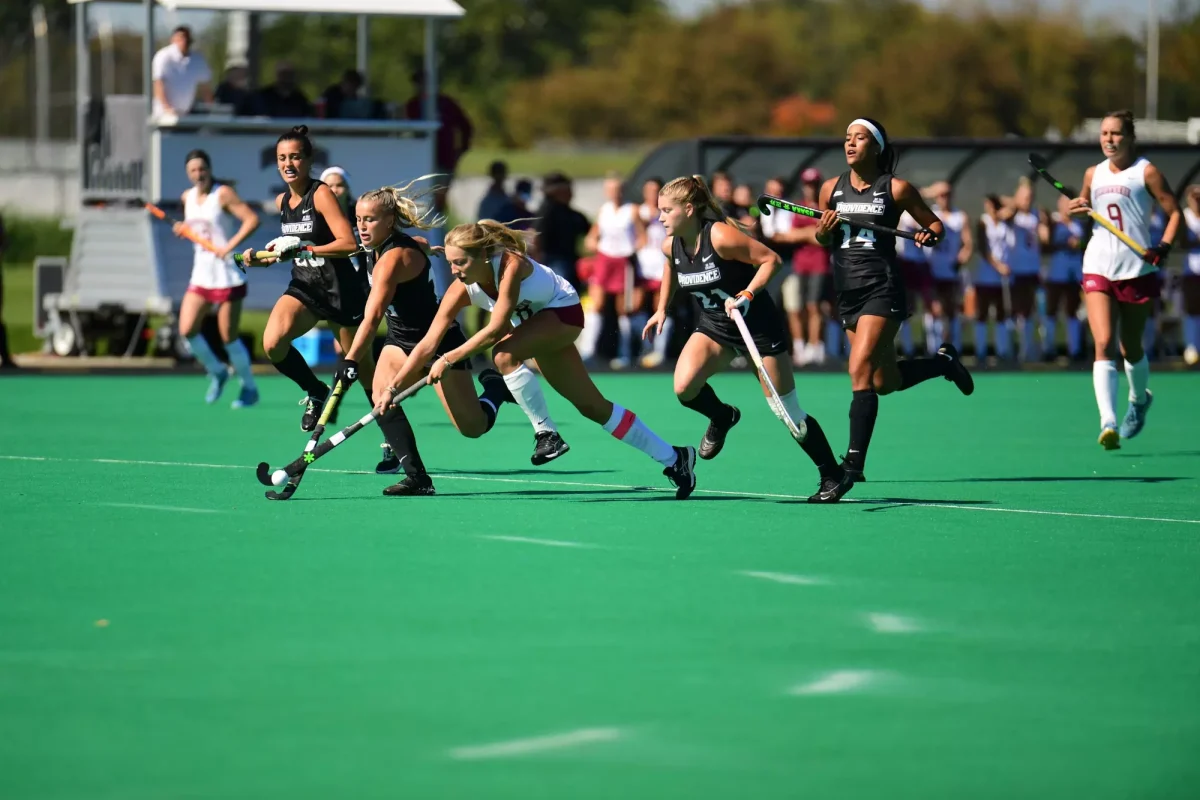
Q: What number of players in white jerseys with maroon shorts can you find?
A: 3